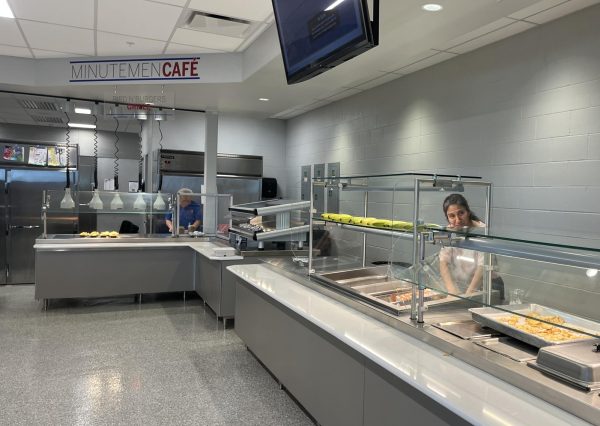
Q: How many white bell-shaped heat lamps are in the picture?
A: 5